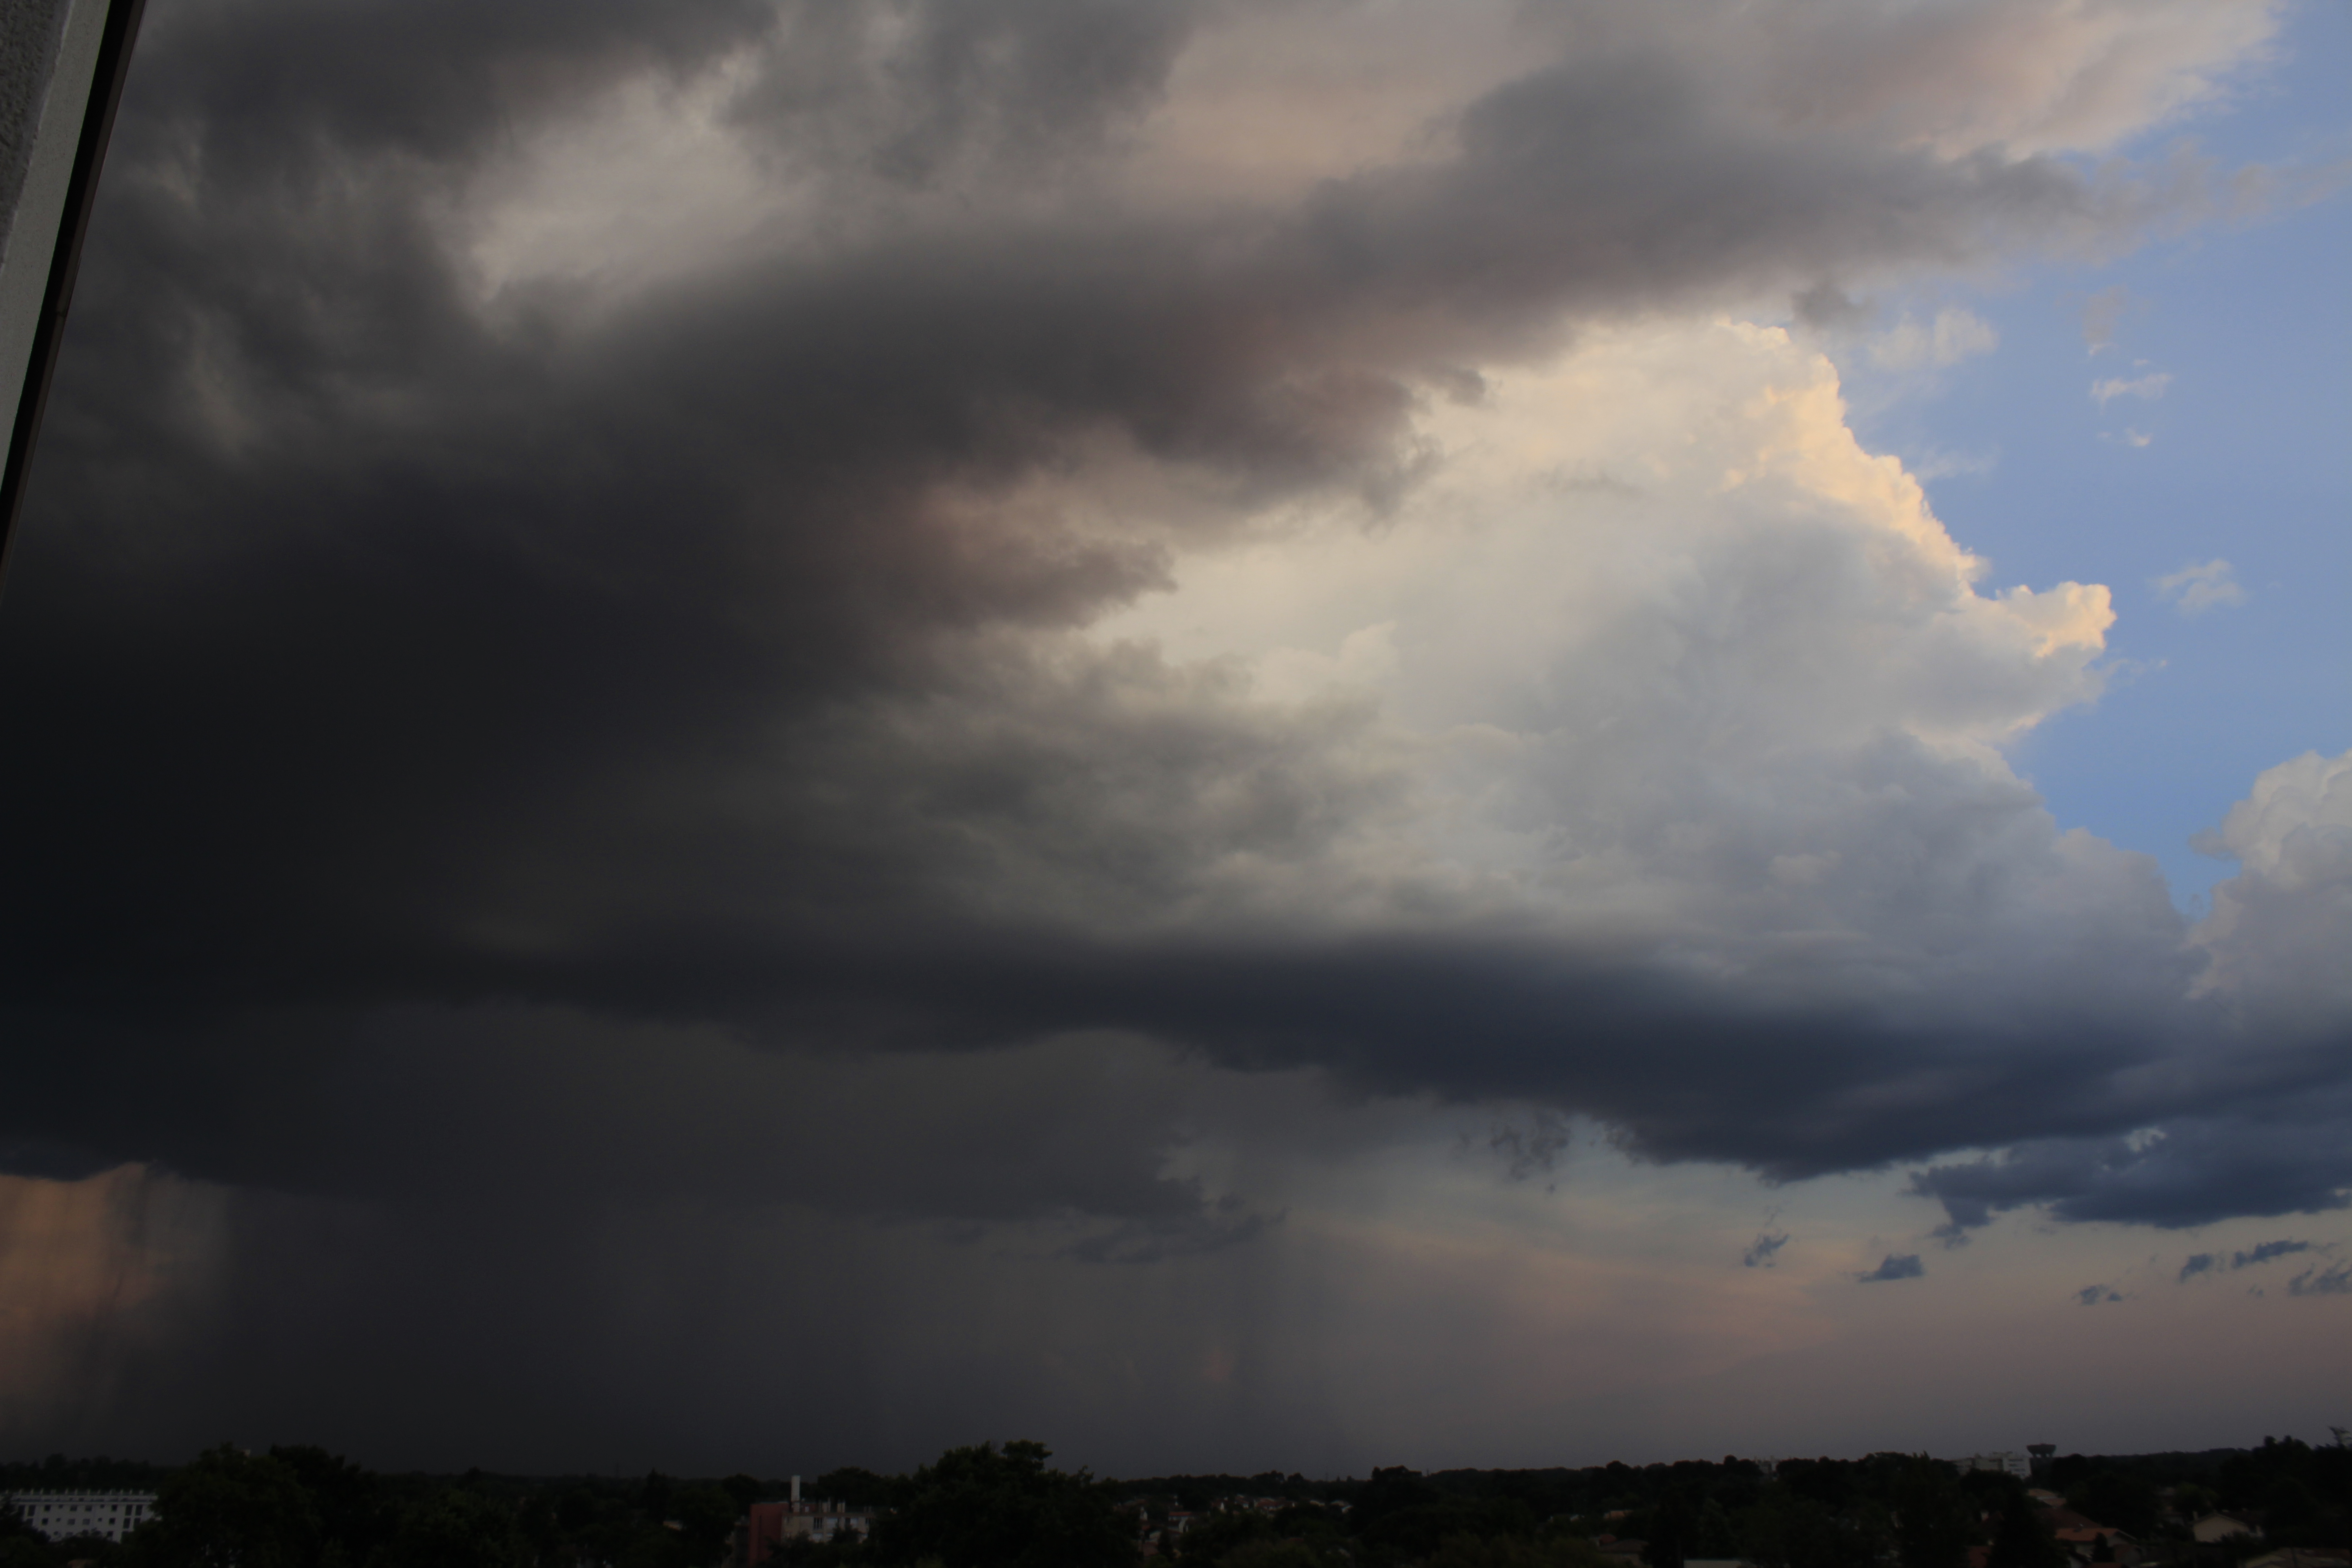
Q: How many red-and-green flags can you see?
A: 0